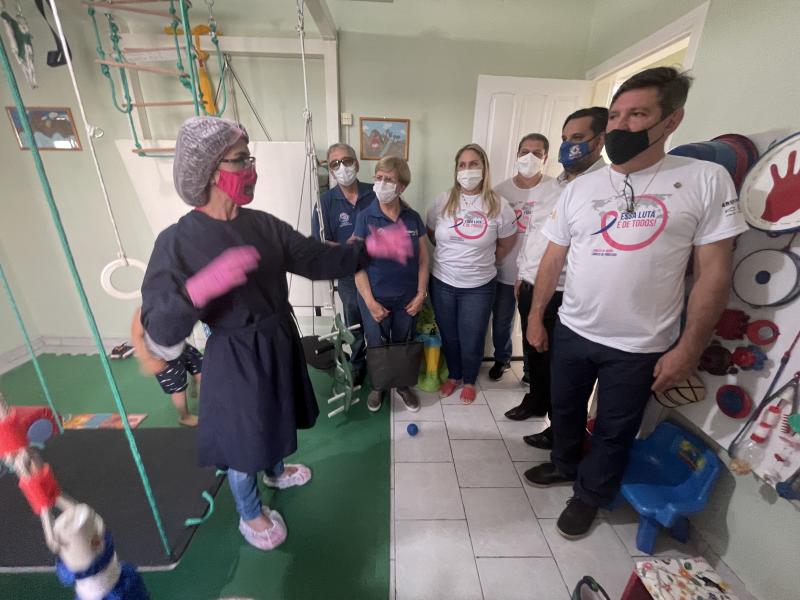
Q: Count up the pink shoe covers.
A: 2